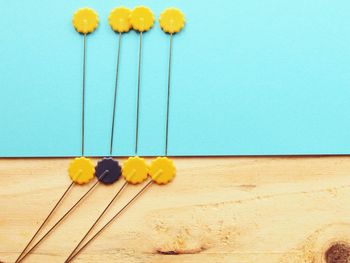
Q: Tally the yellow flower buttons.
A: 7